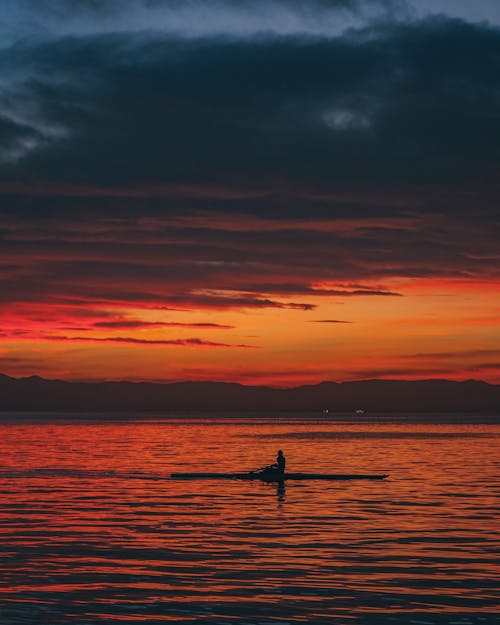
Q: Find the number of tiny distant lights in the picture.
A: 2